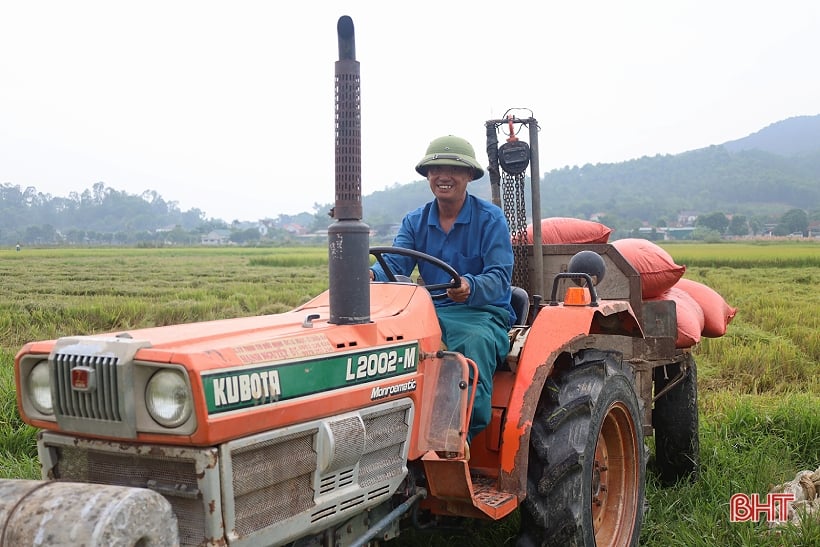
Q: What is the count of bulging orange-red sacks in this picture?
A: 4